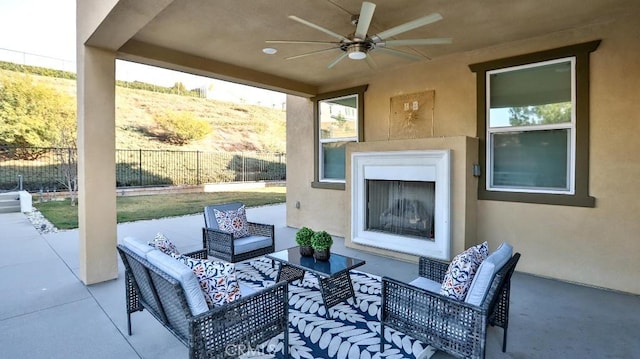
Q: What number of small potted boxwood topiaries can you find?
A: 2